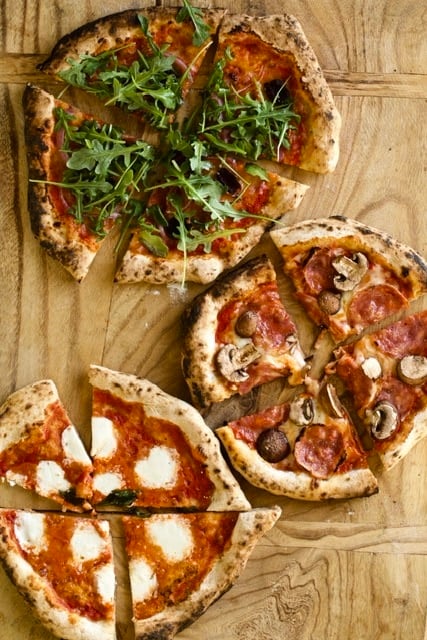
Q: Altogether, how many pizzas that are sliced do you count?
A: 3